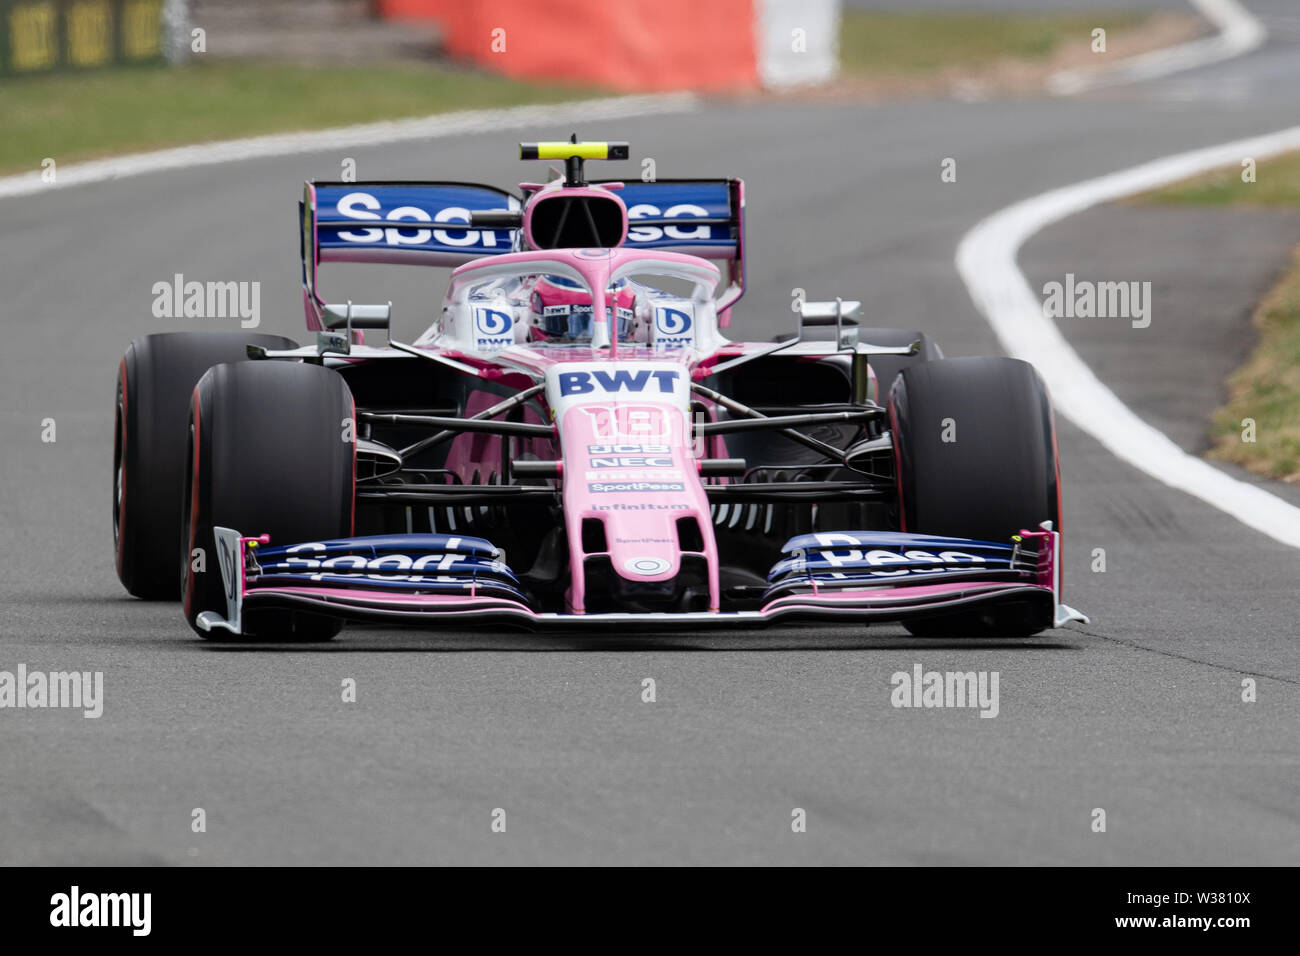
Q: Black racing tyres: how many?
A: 4